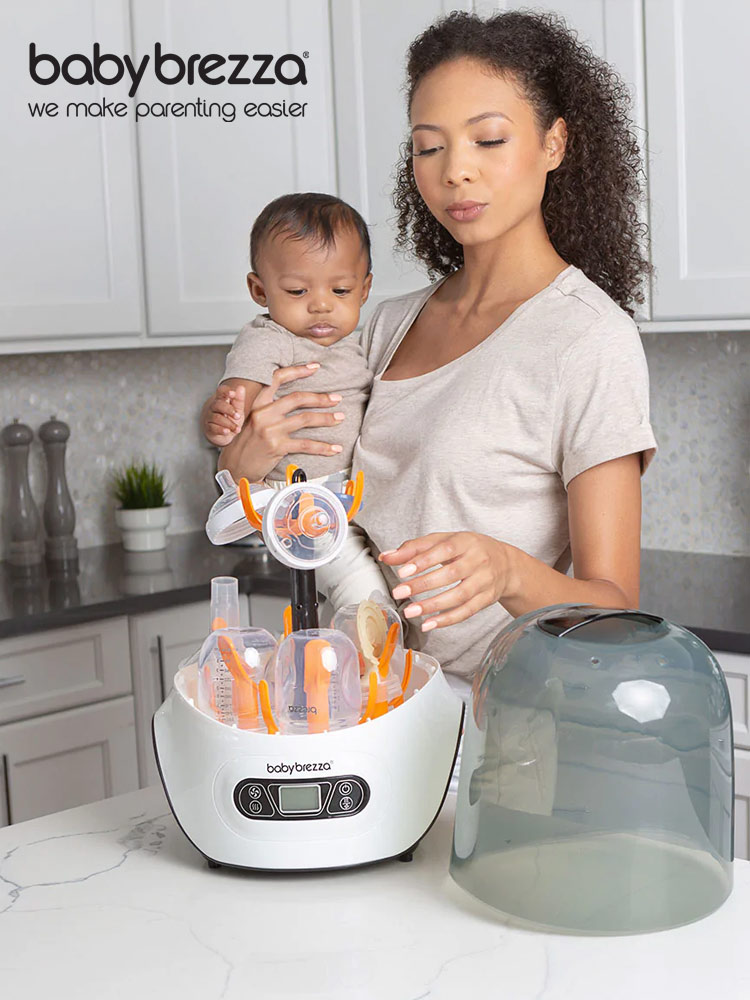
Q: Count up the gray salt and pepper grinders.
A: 2